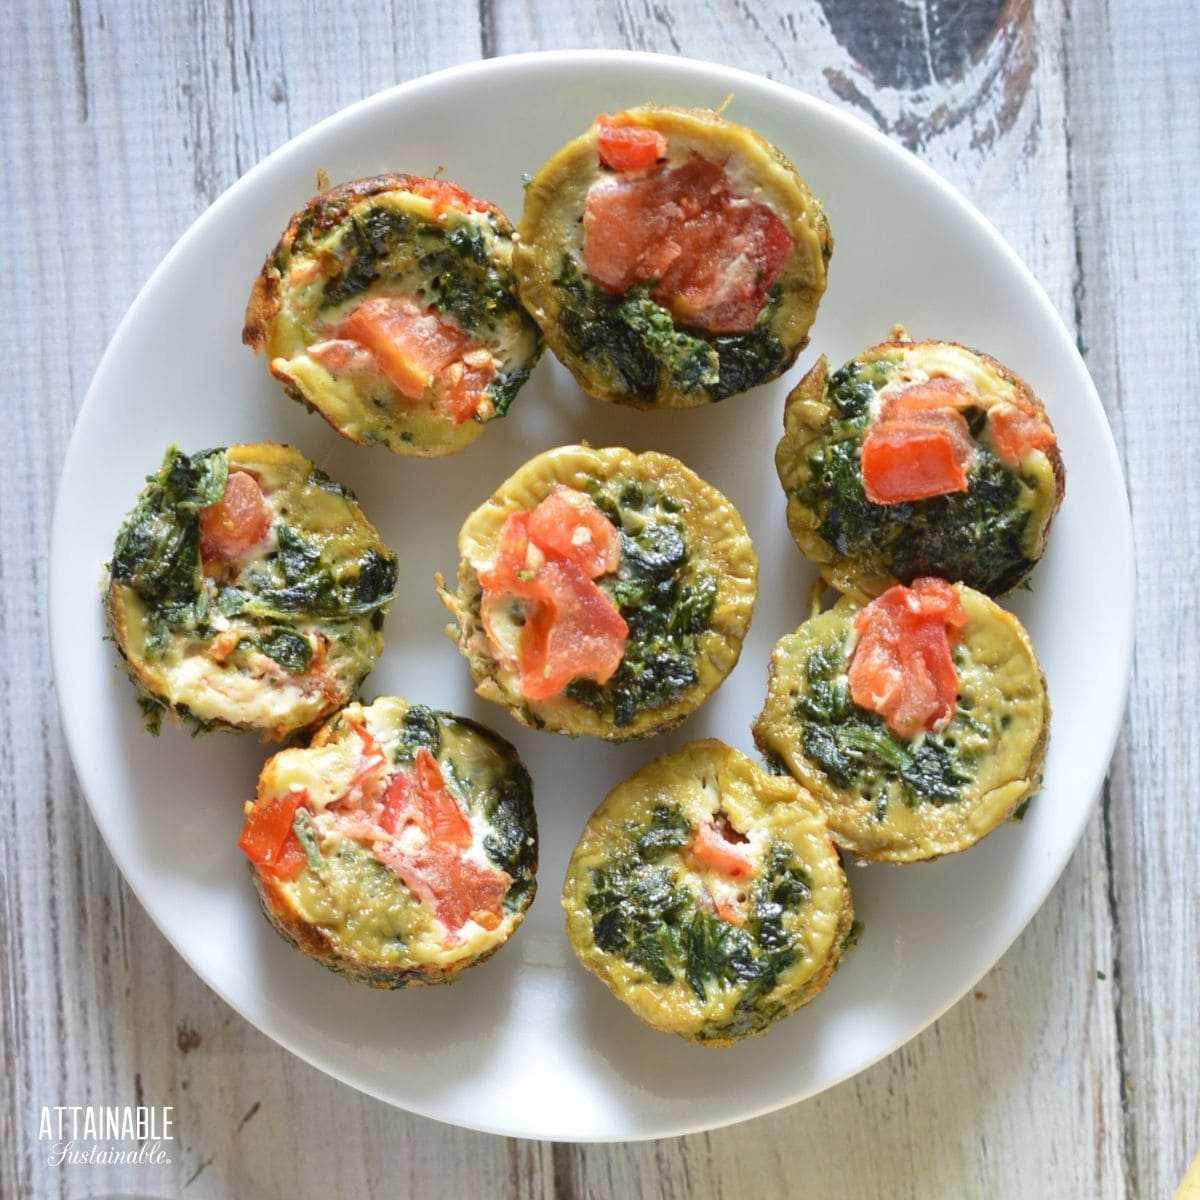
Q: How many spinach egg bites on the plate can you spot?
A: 8